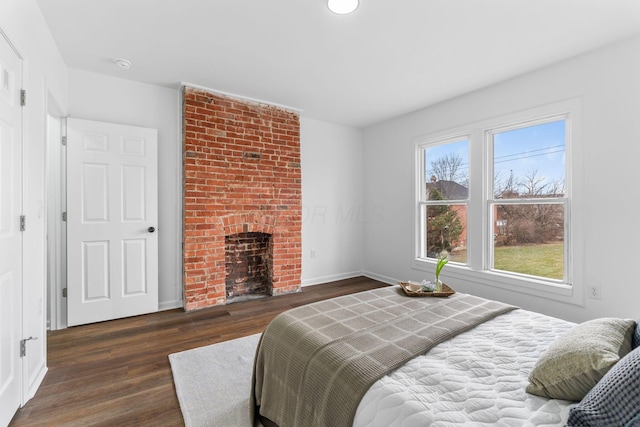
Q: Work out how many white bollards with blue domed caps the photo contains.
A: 0